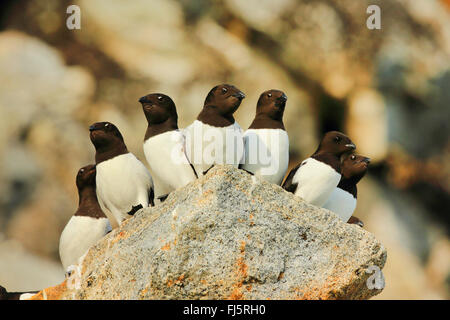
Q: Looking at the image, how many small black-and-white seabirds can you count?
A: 7